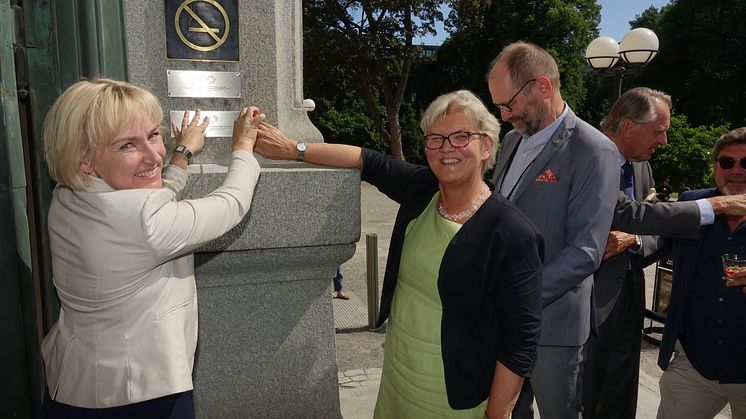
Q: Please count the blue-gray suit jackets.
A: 1